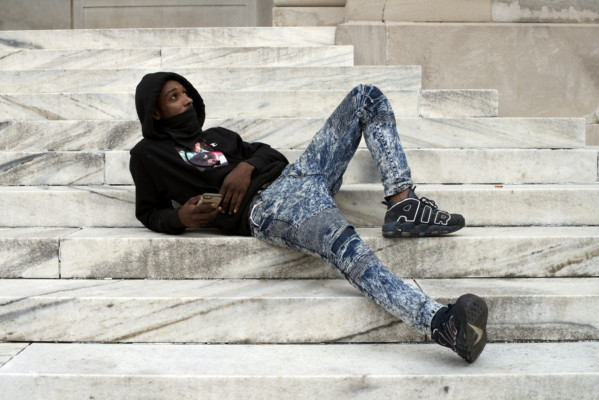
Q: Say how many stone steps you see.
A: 10